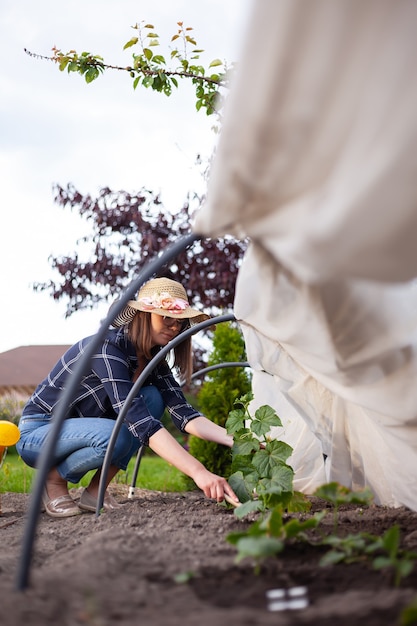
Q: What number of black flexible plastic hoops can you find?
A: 3